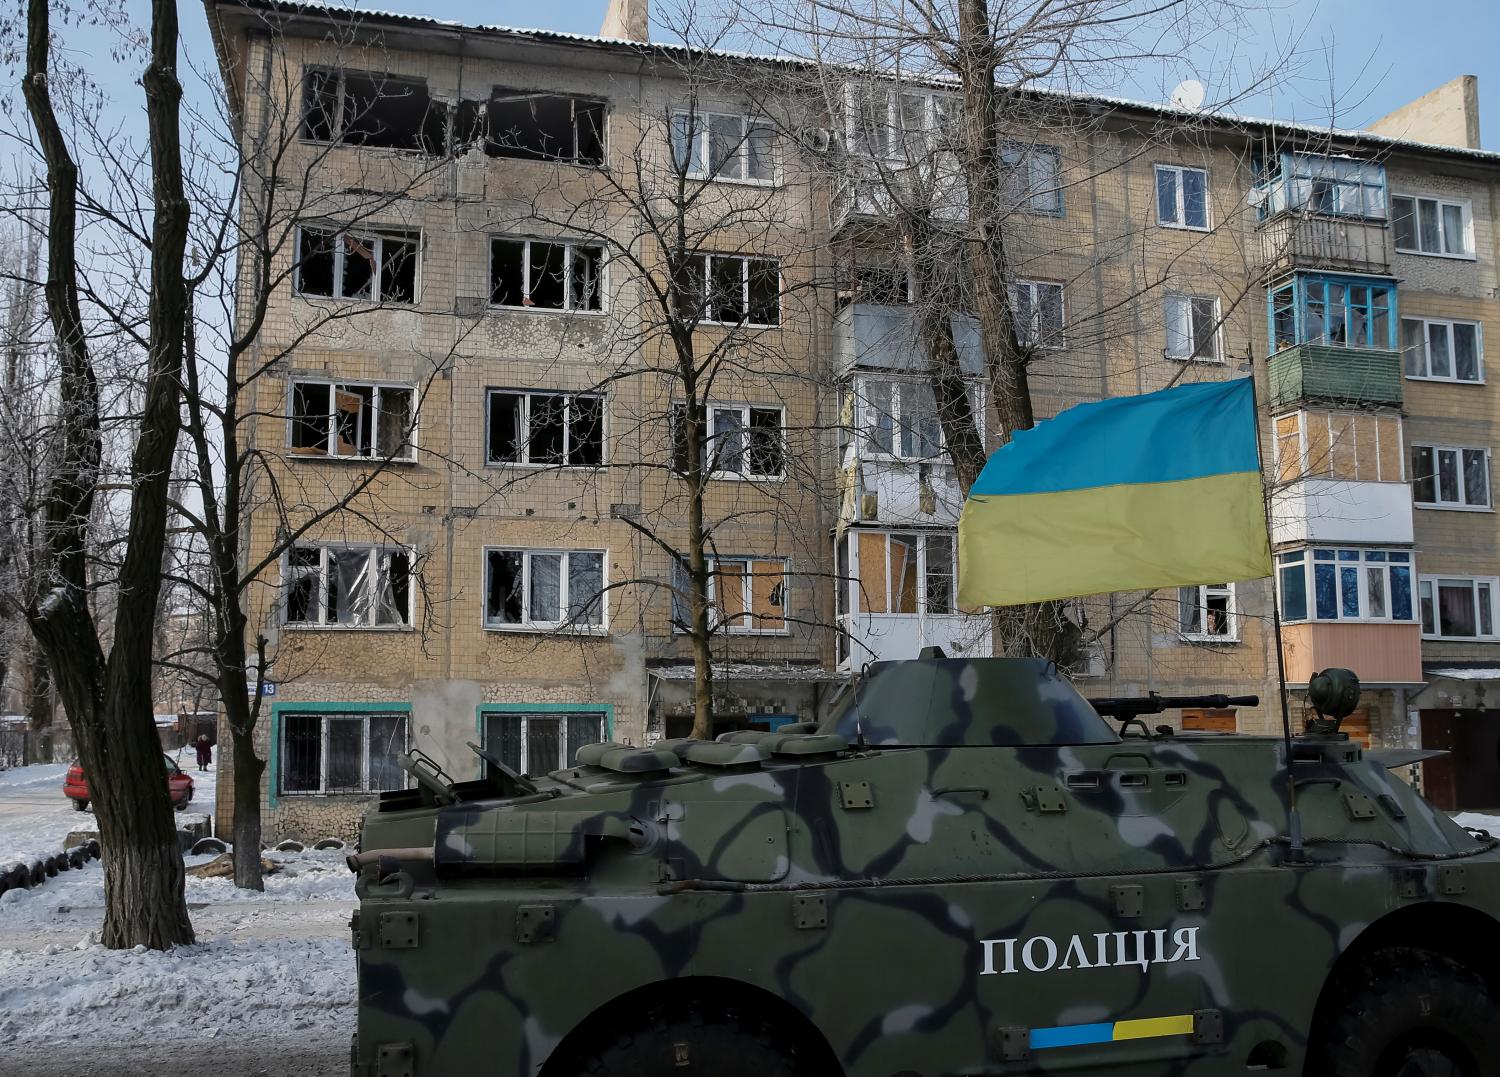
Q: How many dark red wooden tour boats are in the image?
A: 0